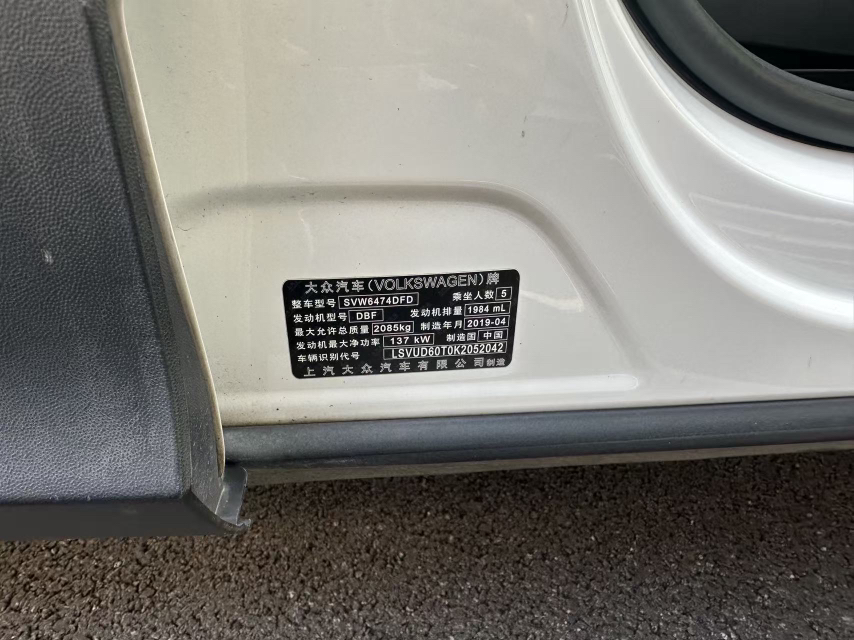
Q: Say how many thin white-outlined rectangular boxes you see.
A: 9